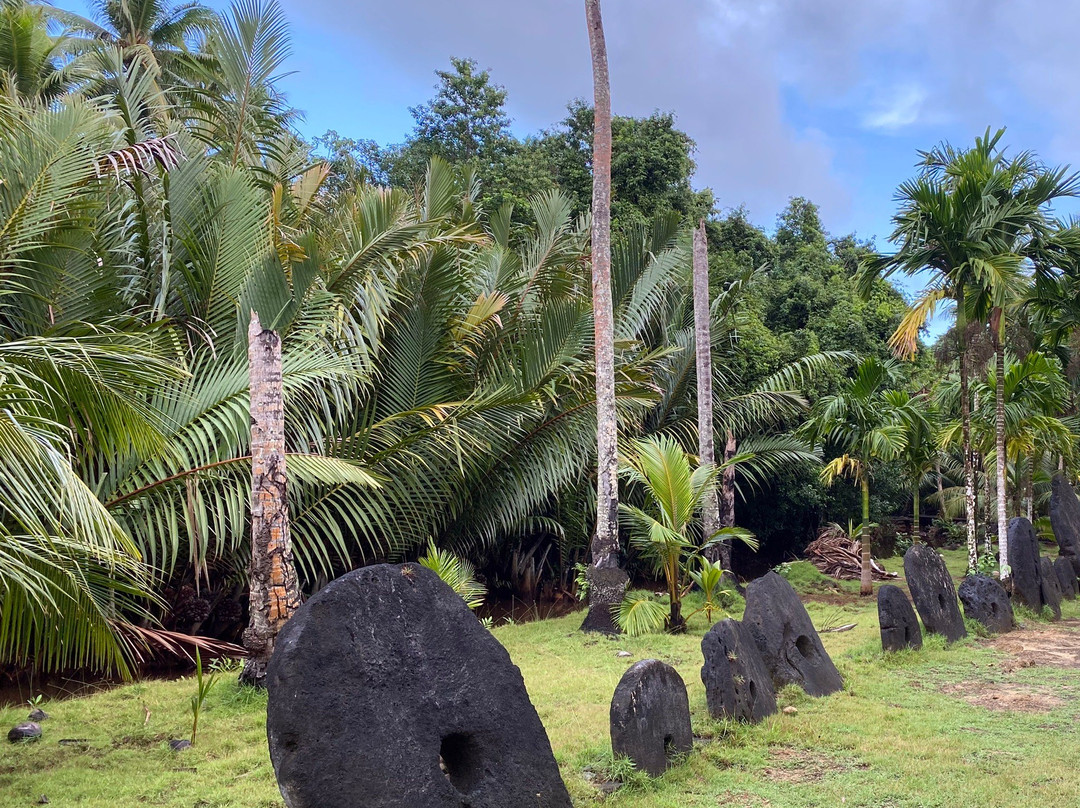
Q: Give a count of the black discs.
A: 11